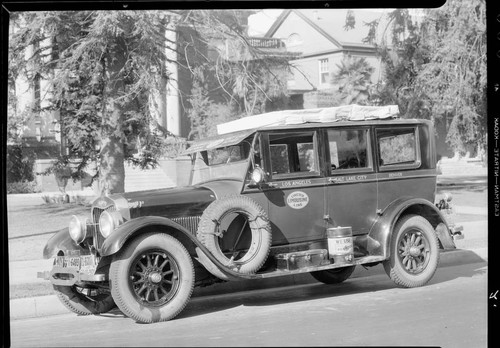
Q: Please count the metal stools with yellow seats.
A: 0